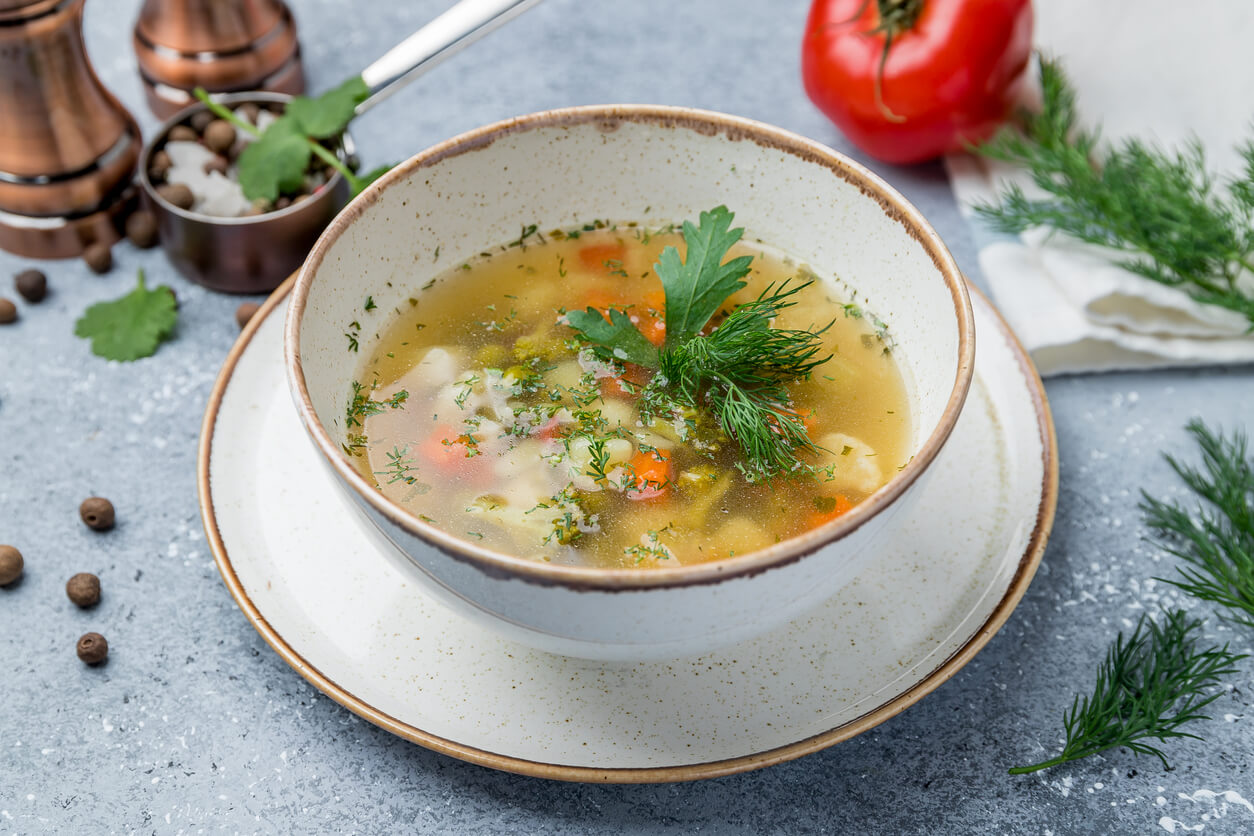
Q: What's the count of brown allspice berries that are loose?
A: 9